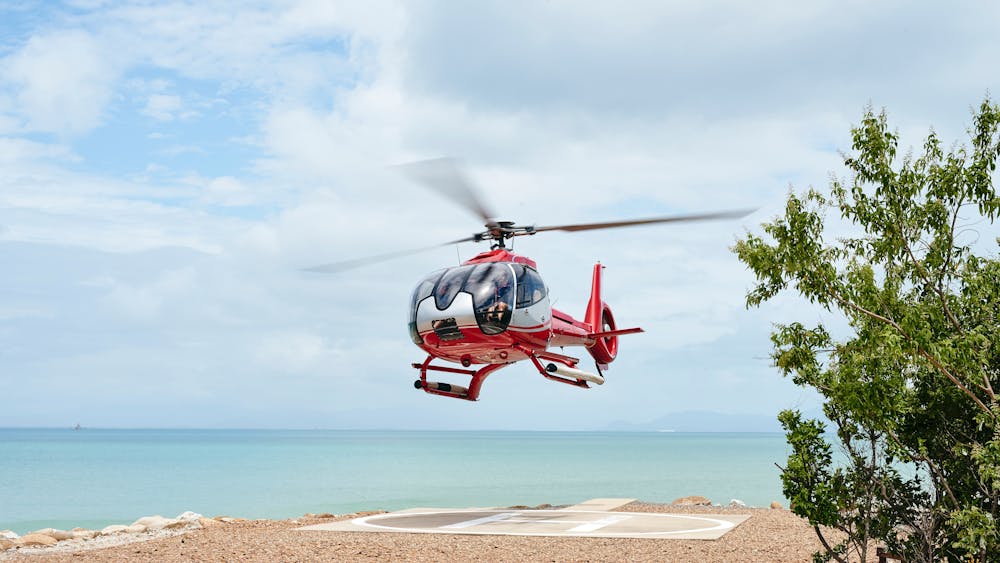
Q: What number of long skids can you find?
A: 2